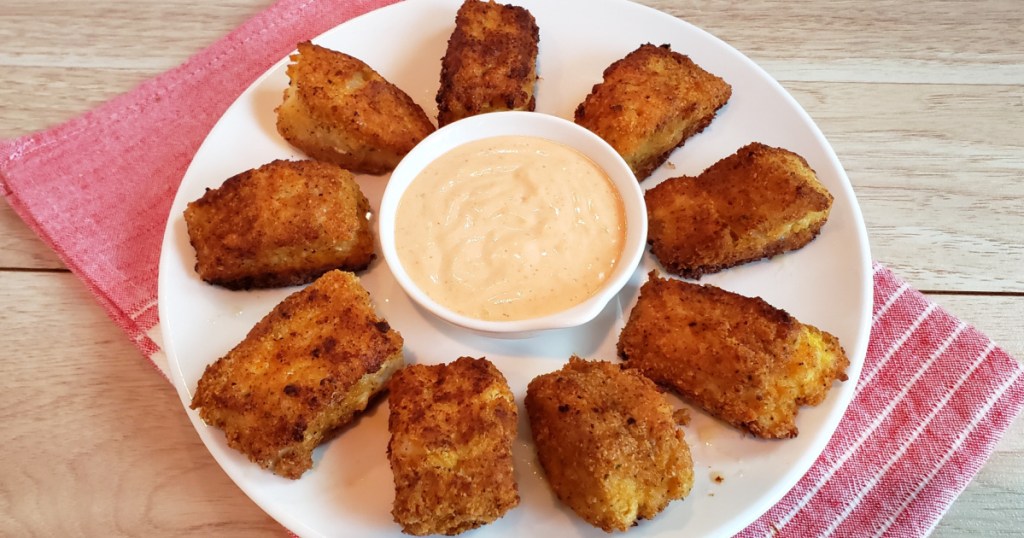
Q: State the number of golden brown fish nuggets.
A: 9